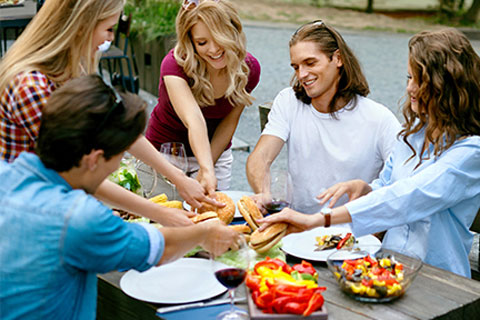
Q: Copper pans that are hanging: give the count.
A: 0